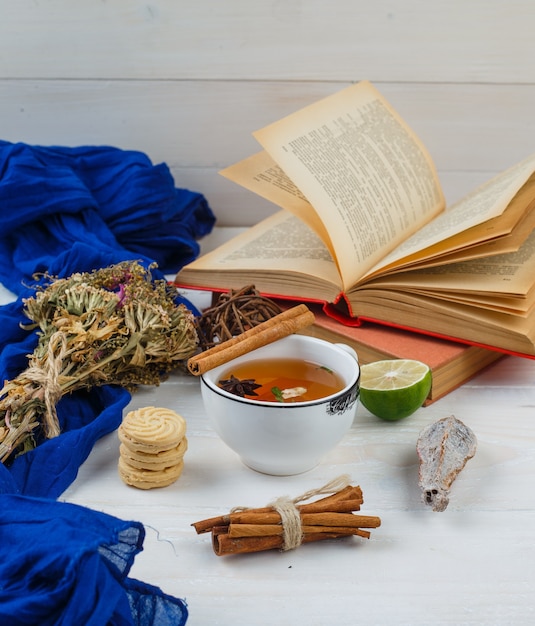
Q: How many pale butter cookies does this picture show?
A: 3